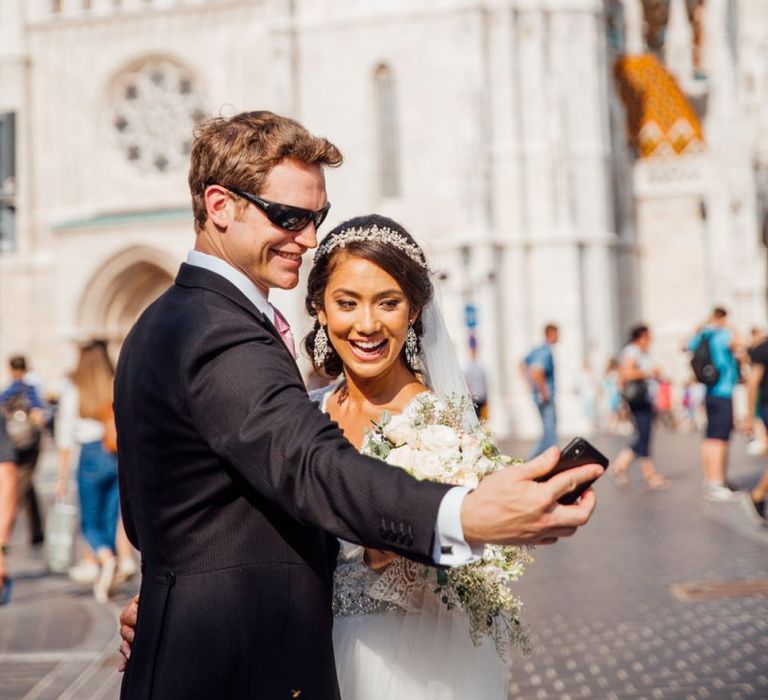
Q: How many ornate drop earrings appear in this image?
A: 2